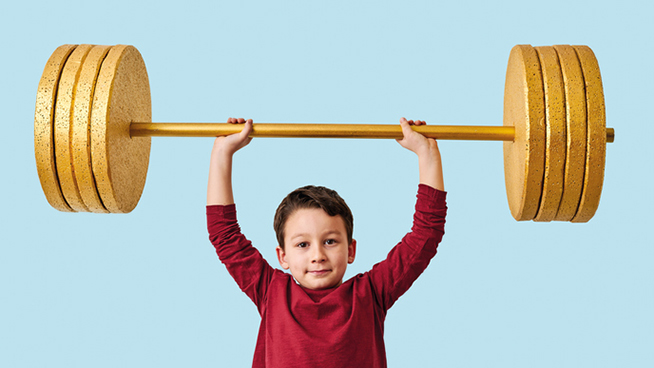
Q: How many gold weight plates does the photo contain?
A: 8